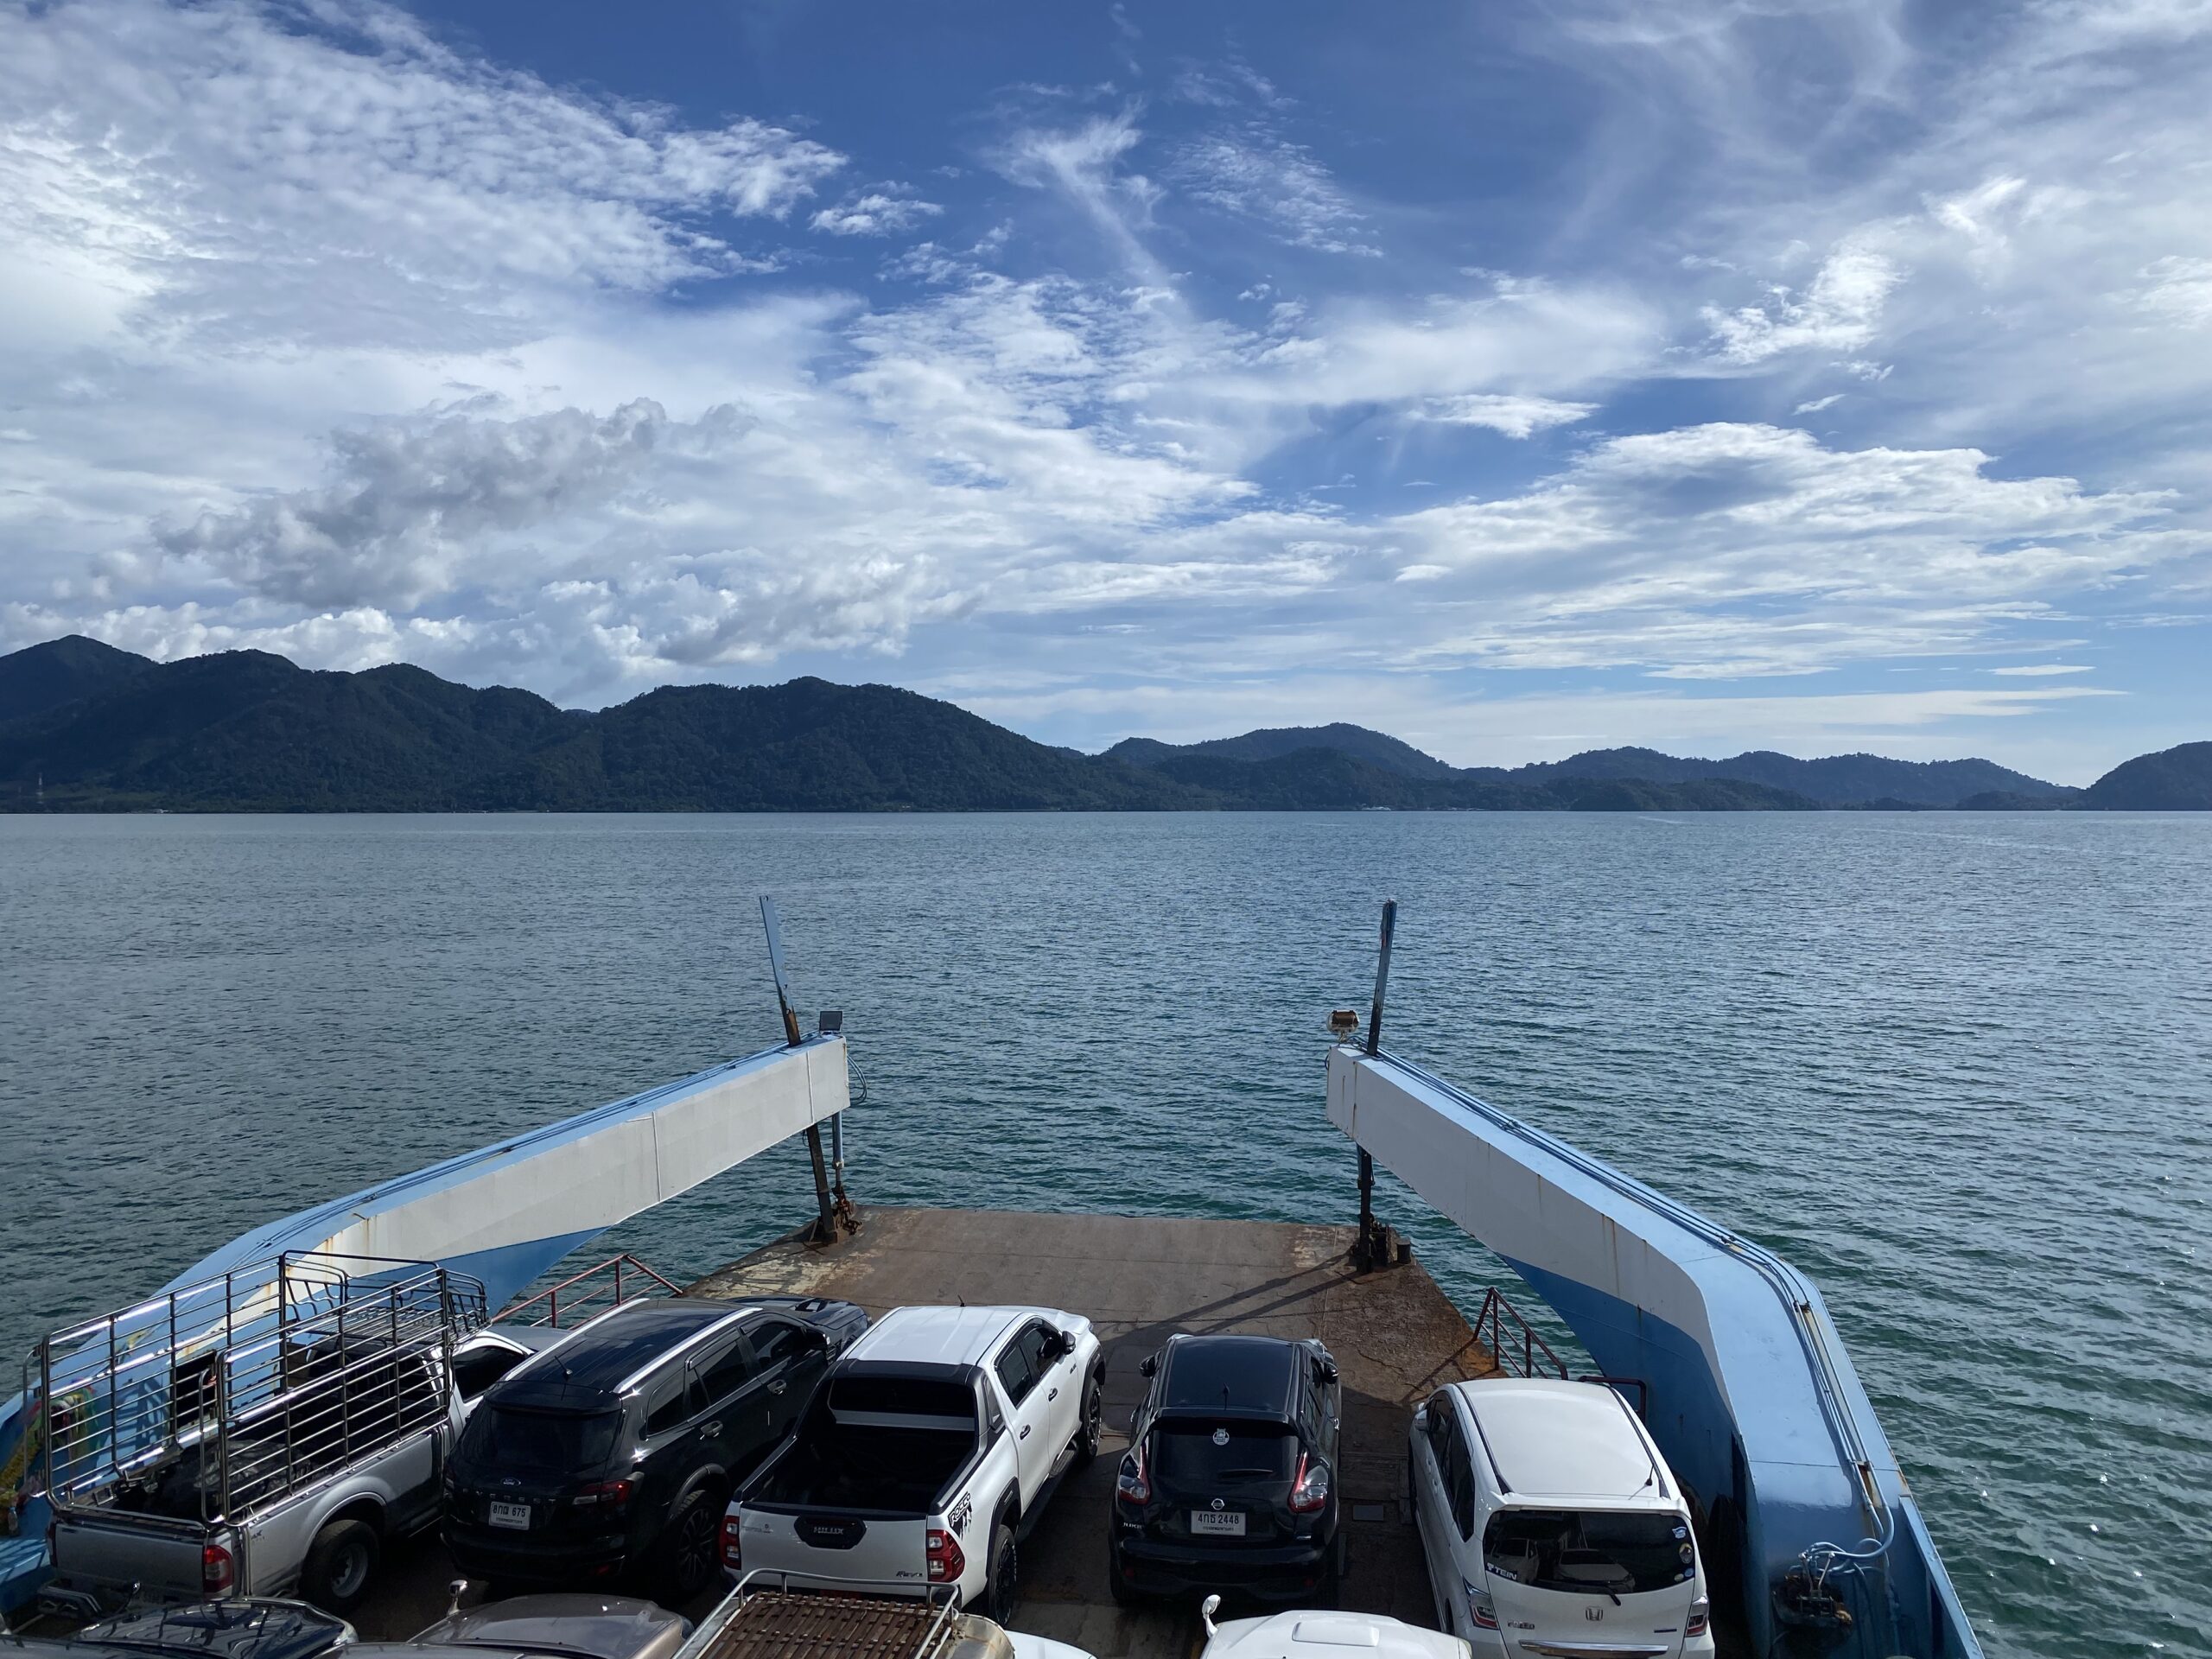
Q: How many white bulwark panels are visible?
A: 2